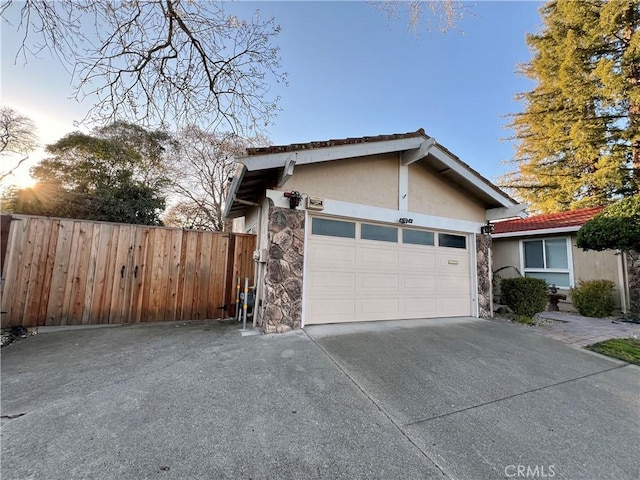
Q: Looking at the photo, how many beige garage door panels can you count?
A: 12